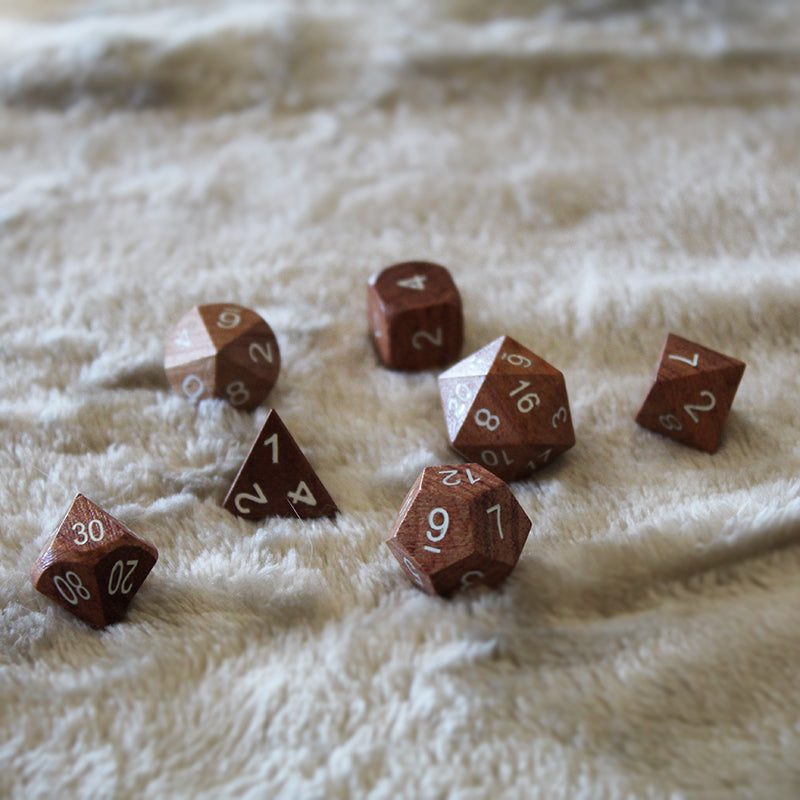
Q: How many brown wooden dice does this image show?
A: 7